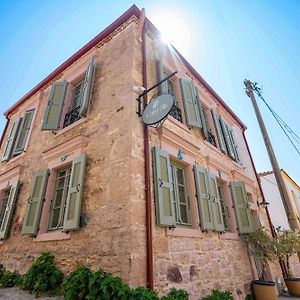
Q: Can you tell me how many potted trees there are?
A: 2